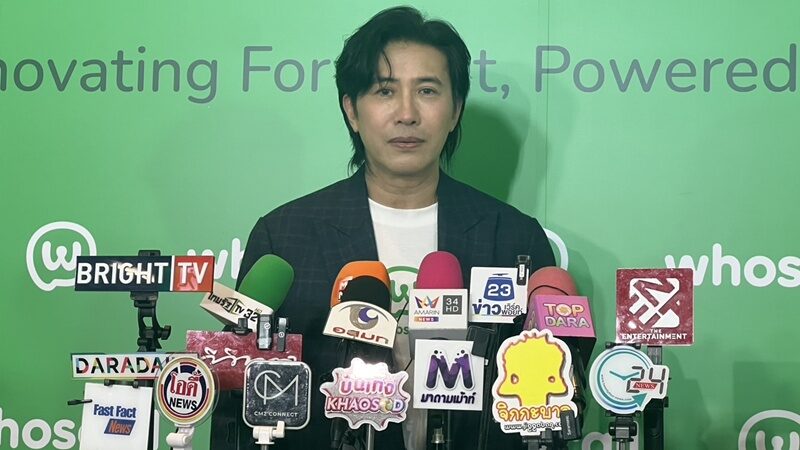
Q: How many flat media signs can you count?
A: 12